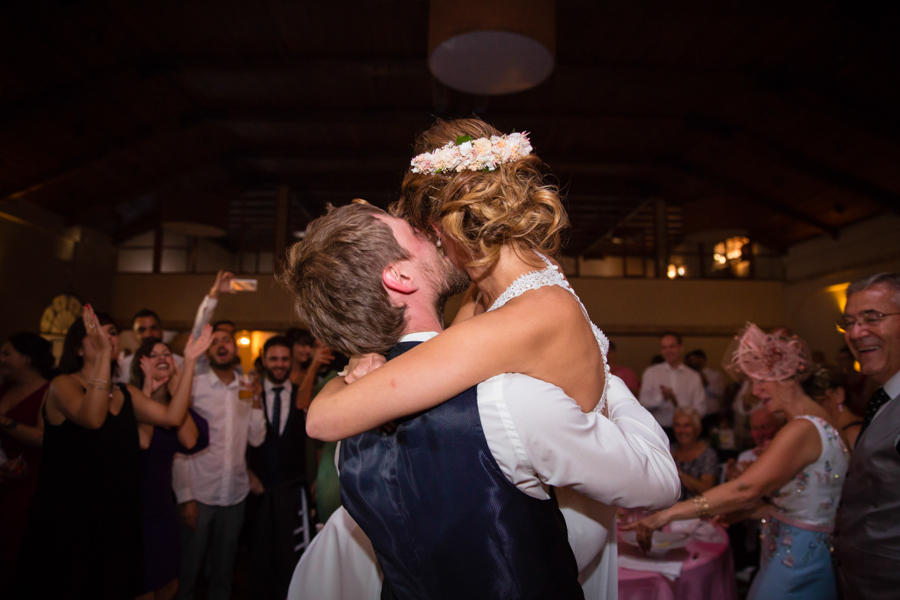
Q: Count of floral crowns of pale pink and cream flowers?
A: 1